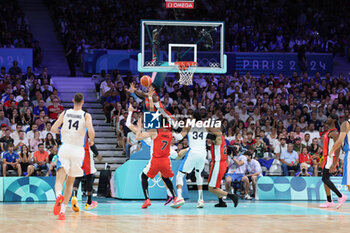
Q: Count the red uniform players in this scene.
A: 5